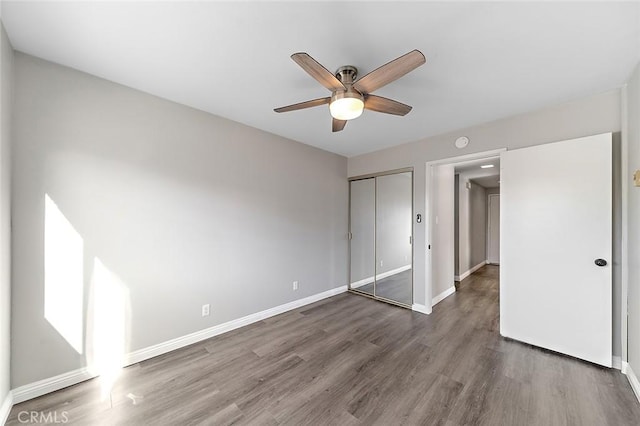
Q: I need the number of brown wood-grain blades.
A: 5